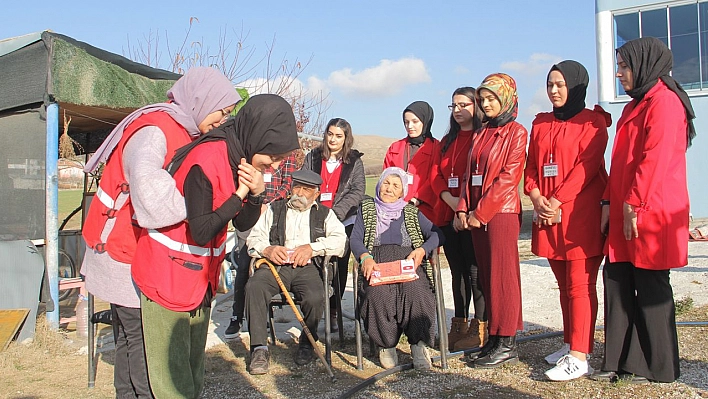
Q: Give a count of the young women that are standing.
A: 8